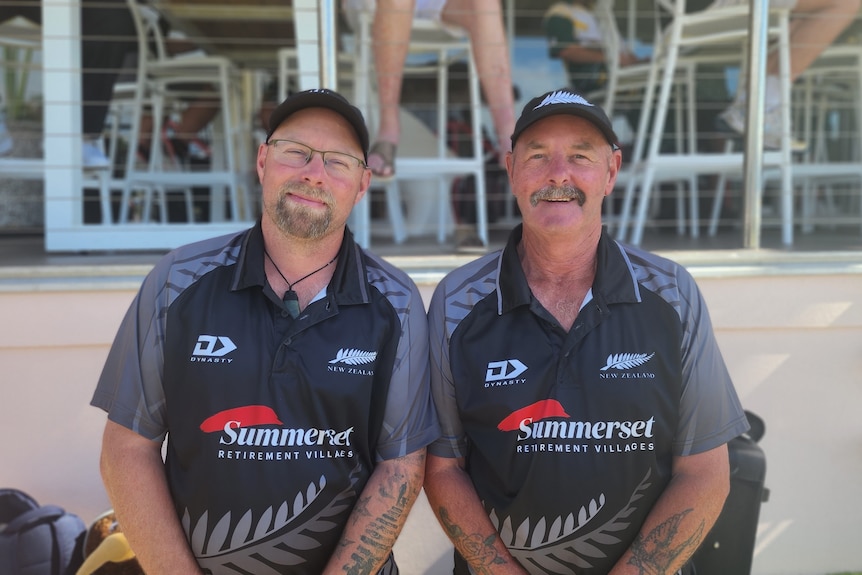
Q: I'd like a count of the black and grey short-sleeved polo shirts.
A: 2